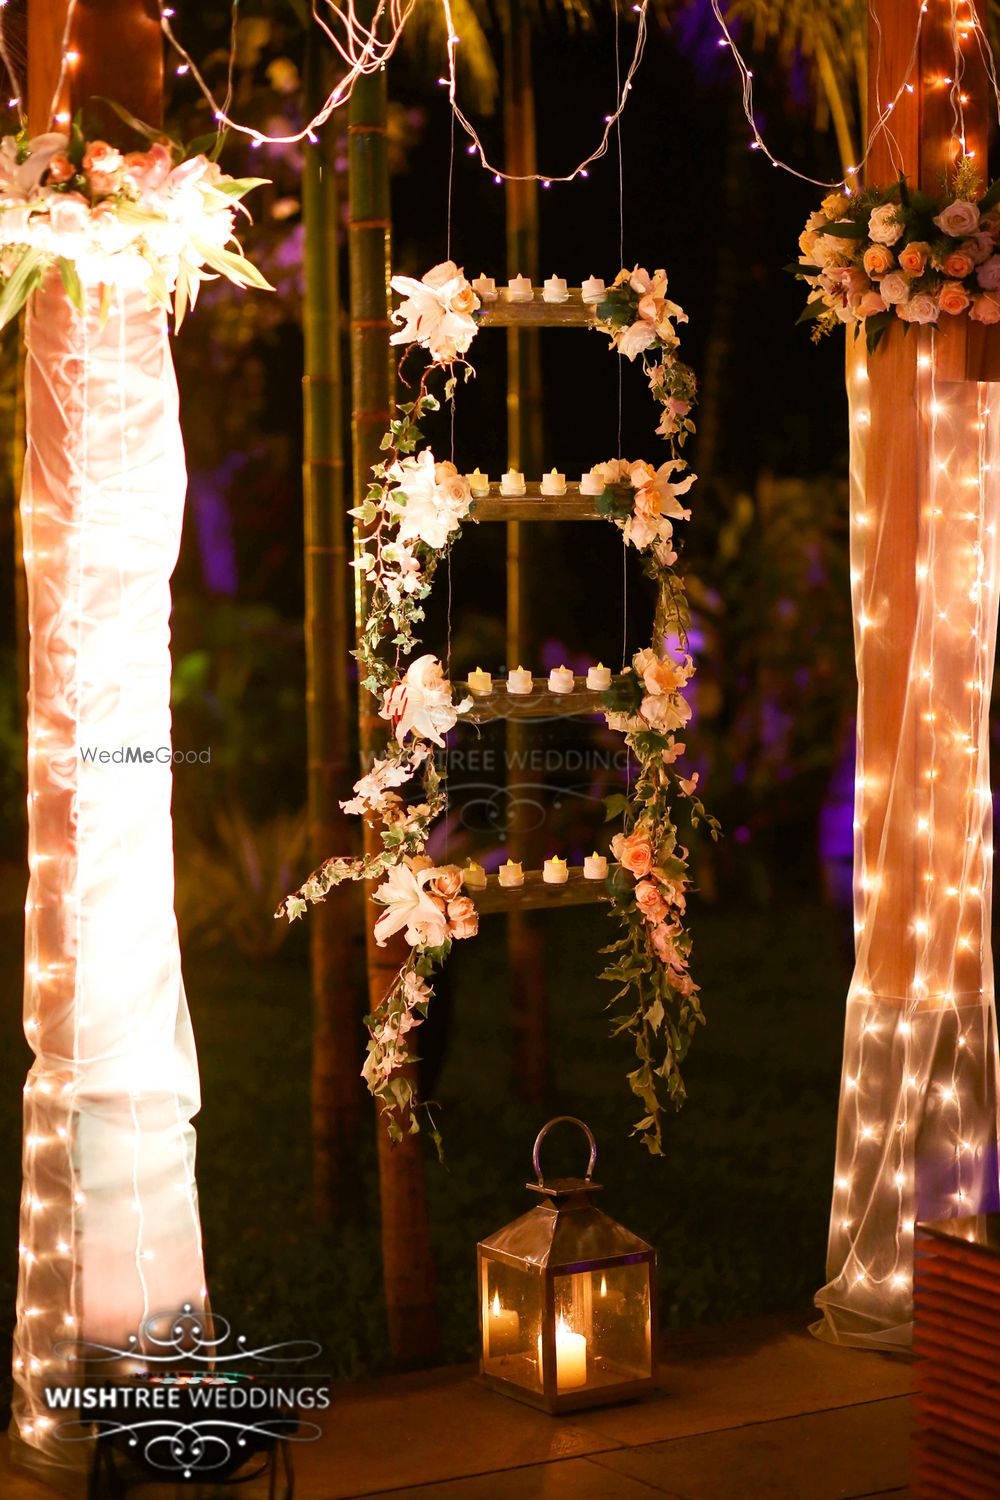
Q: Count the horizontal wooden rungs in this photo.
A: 4